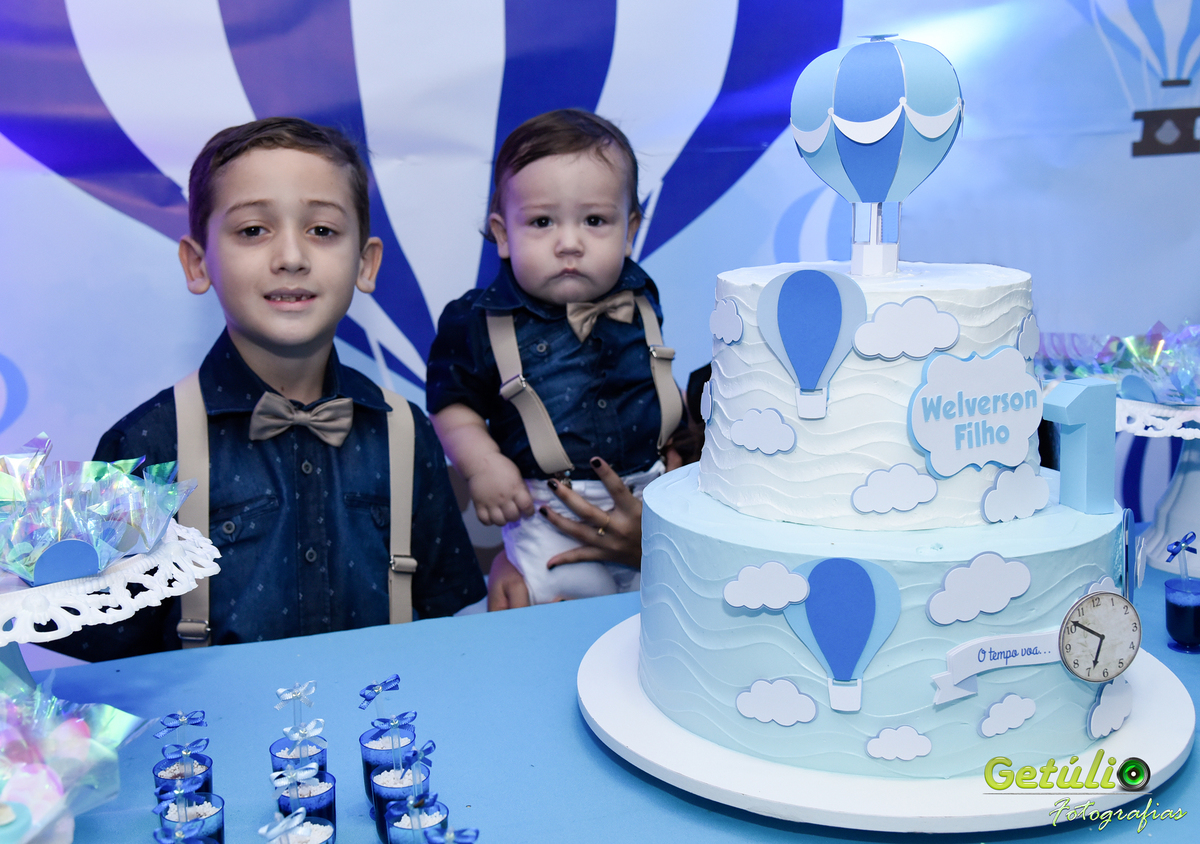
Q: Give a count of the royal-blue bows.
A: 10